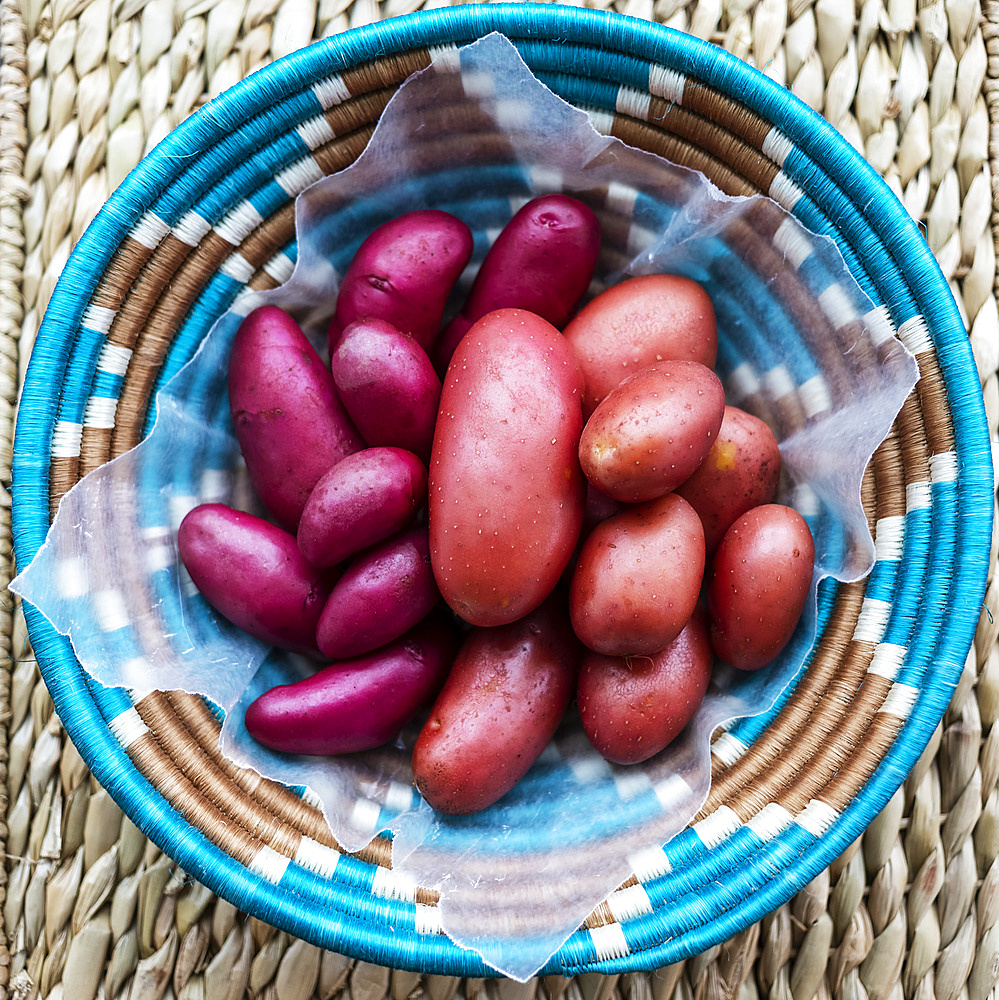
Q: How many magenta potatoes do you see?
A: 8